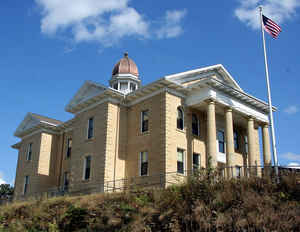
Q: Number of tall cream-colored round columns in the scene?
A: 4